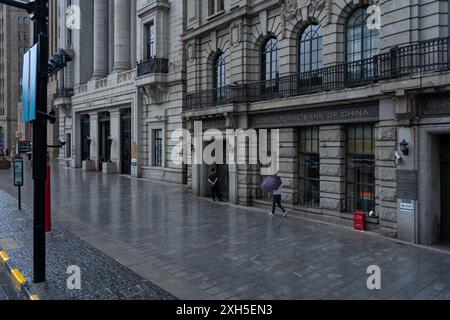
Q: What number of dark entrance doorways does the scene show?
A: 5